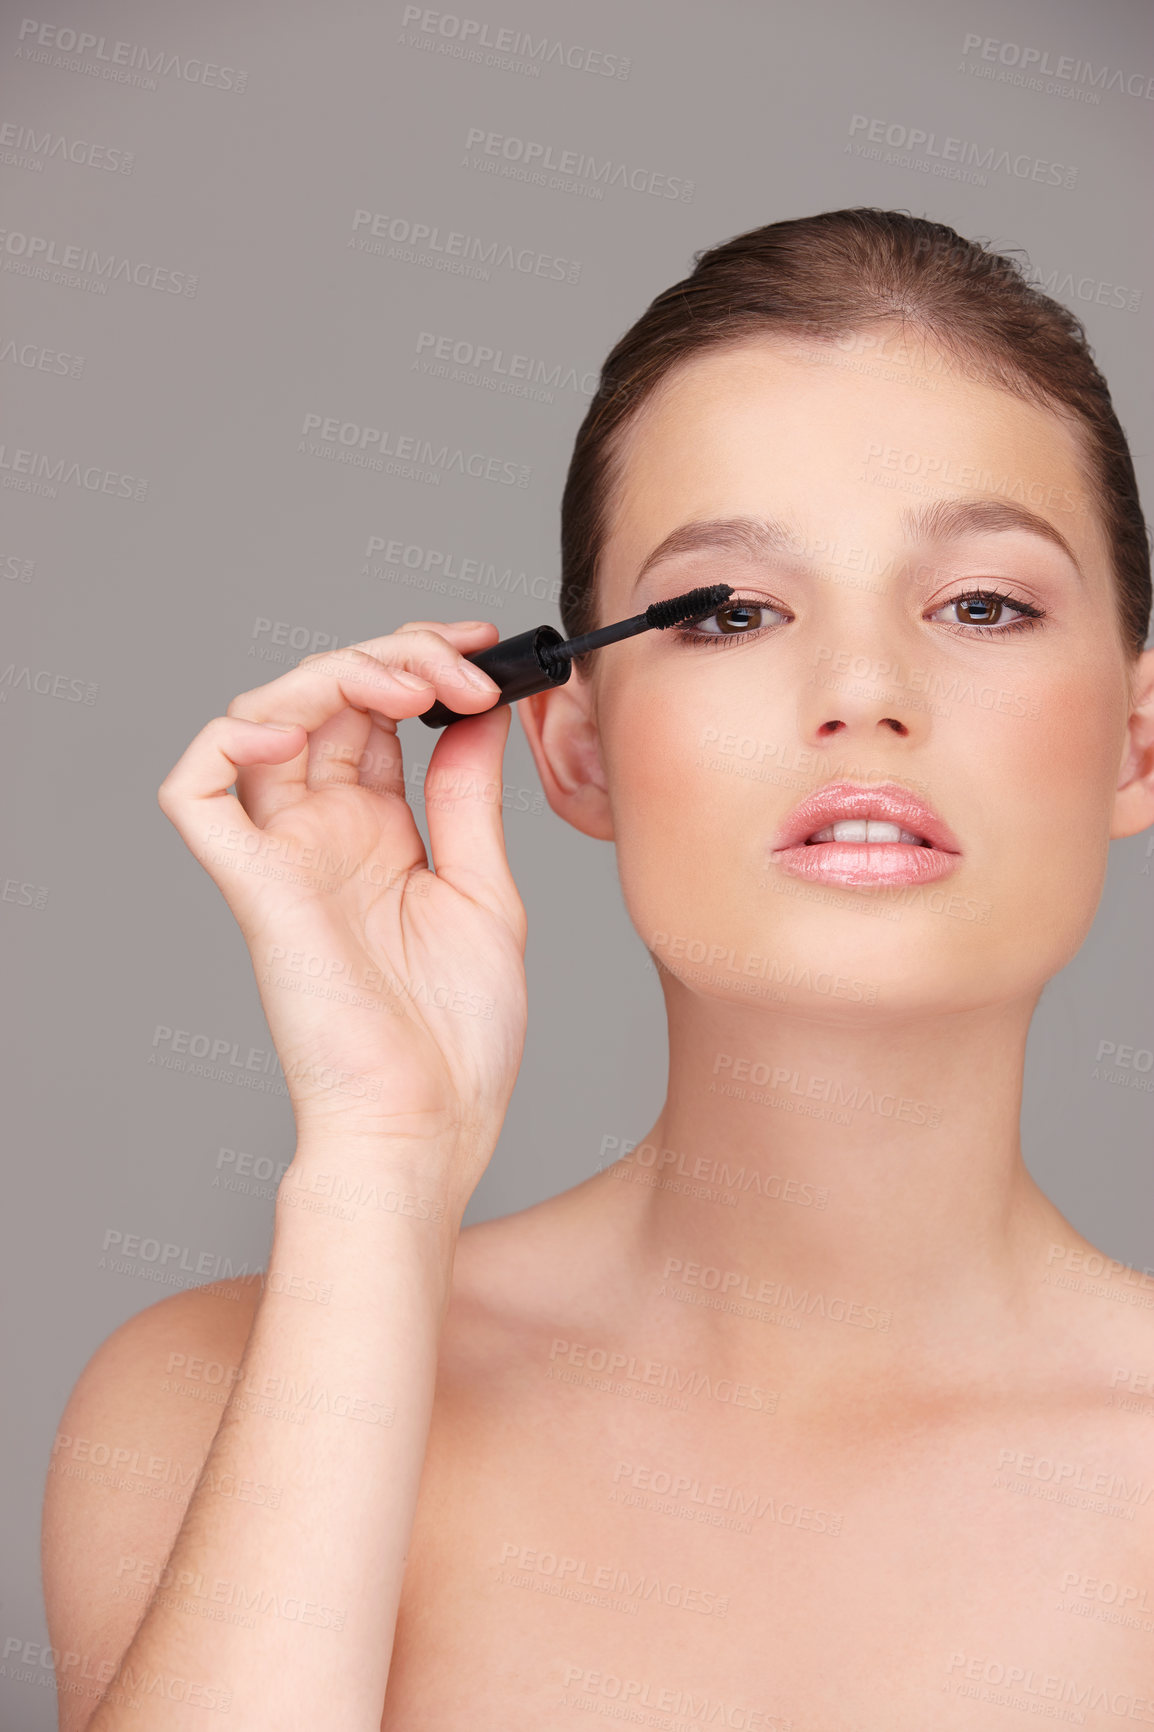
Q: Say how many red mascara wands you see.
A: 0